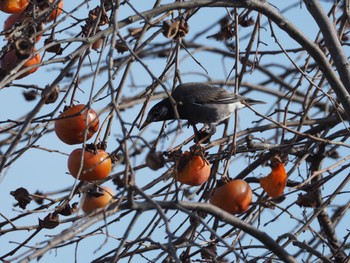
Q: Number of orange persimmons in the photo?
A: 10